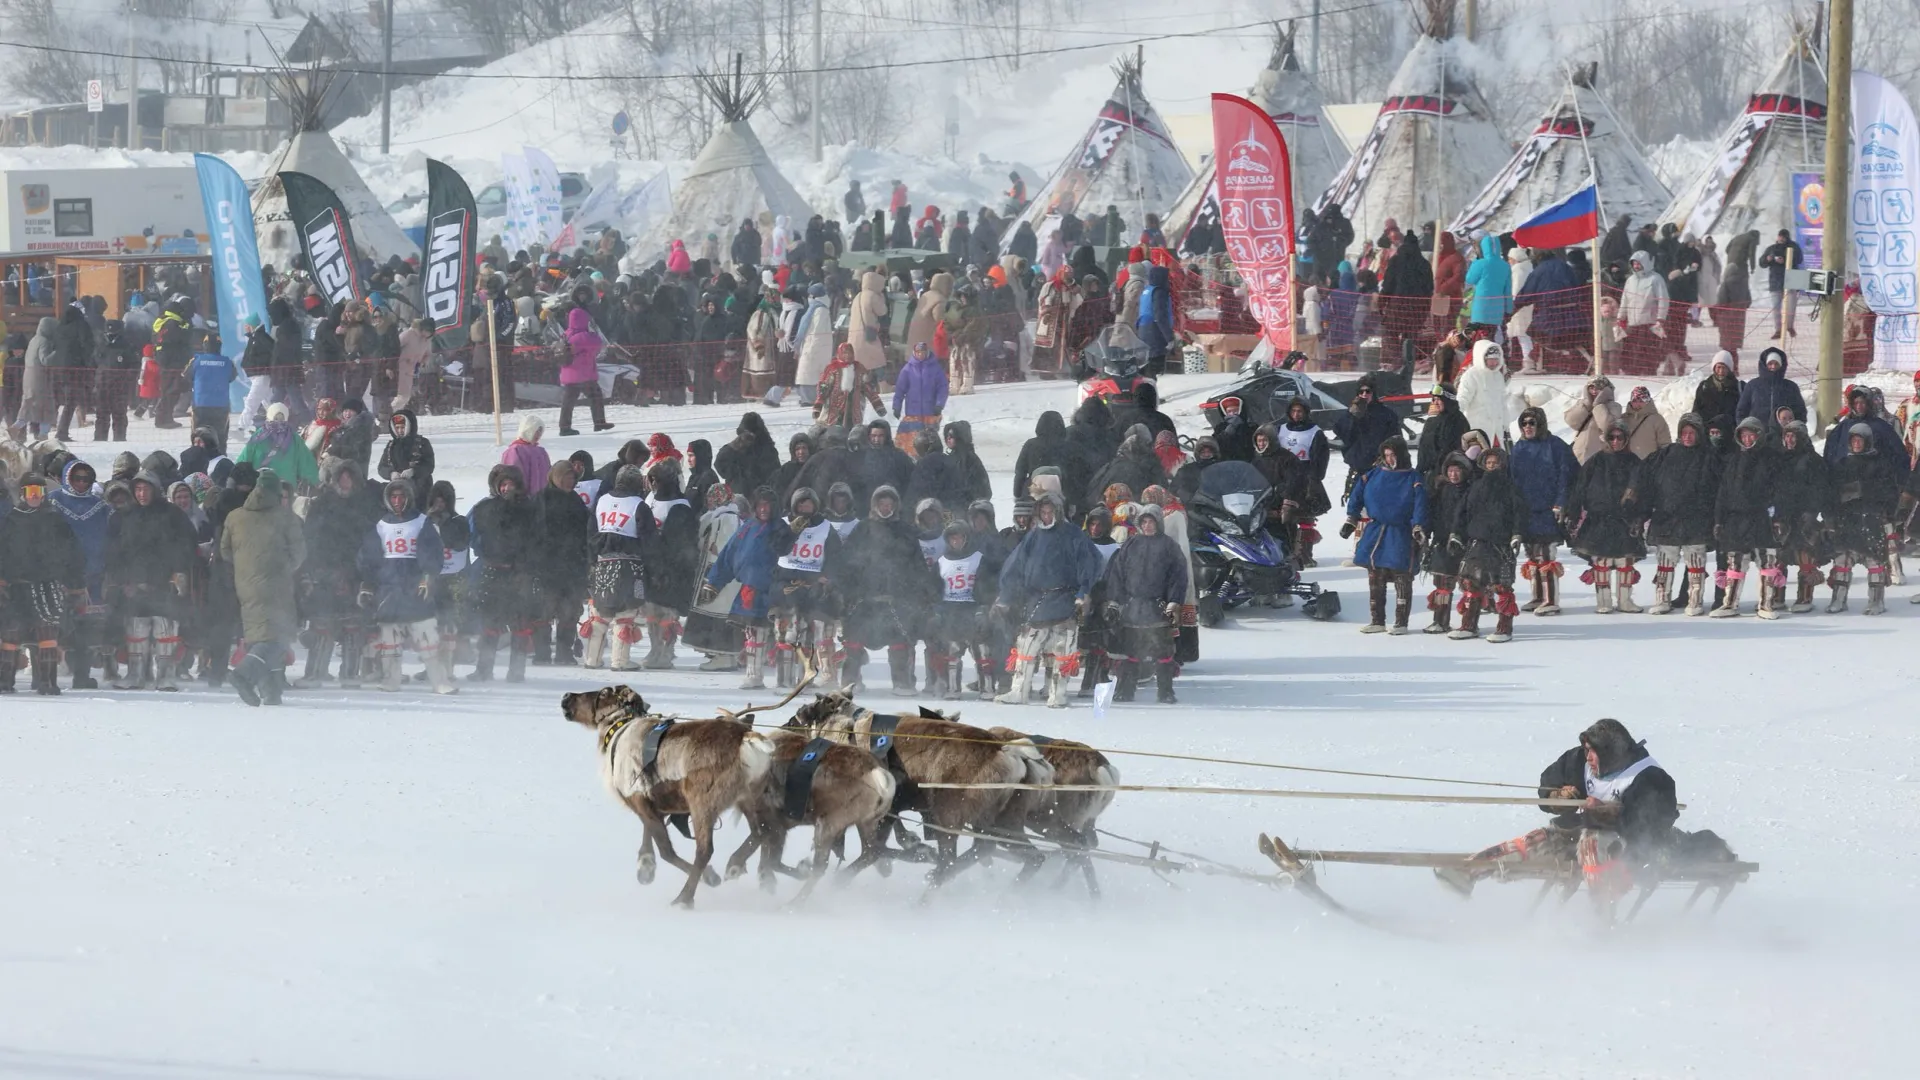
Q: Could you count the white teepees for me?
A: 7